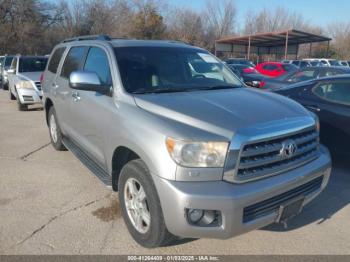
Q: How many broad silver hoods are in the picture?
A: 1